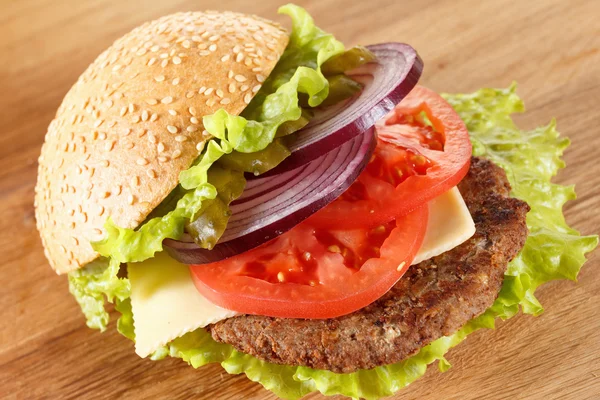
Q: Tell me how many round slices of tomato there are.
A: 2